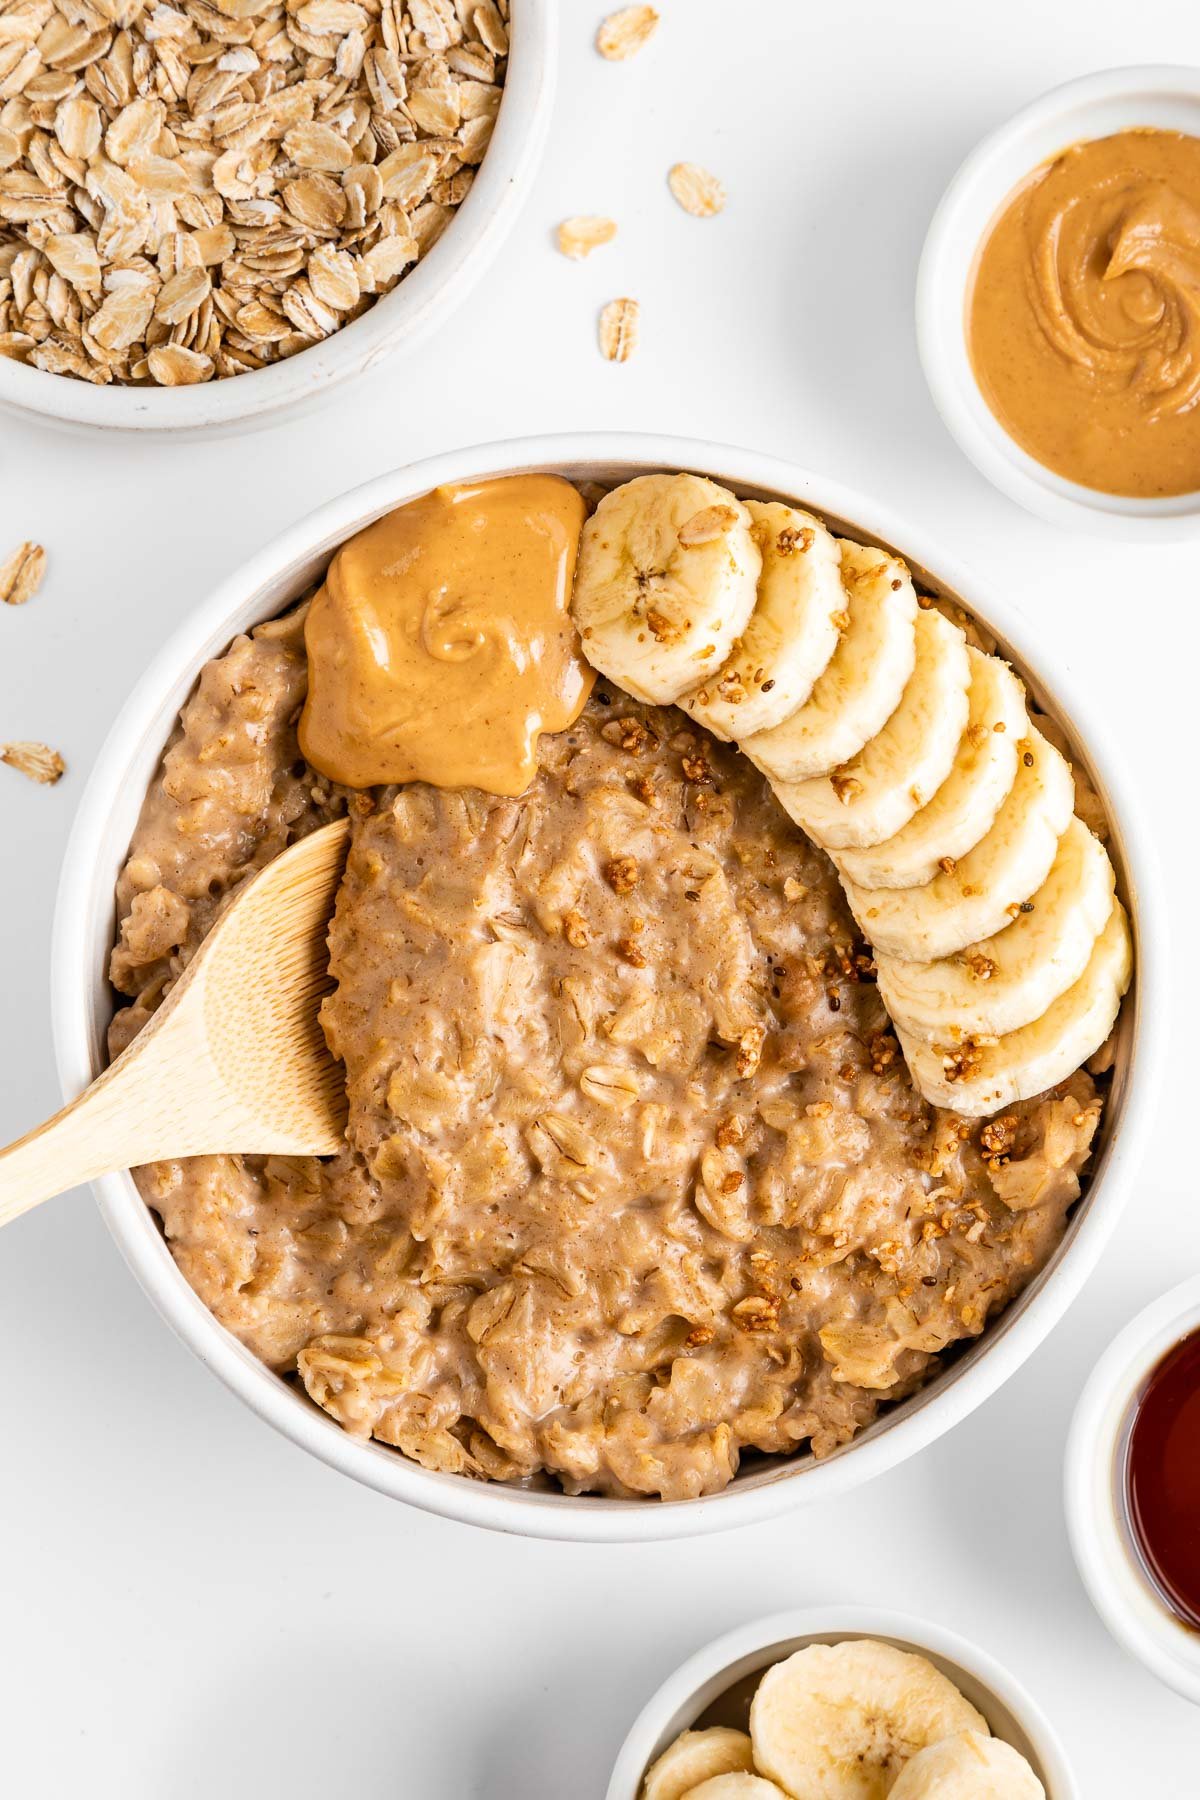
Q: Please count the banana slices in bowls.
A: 12